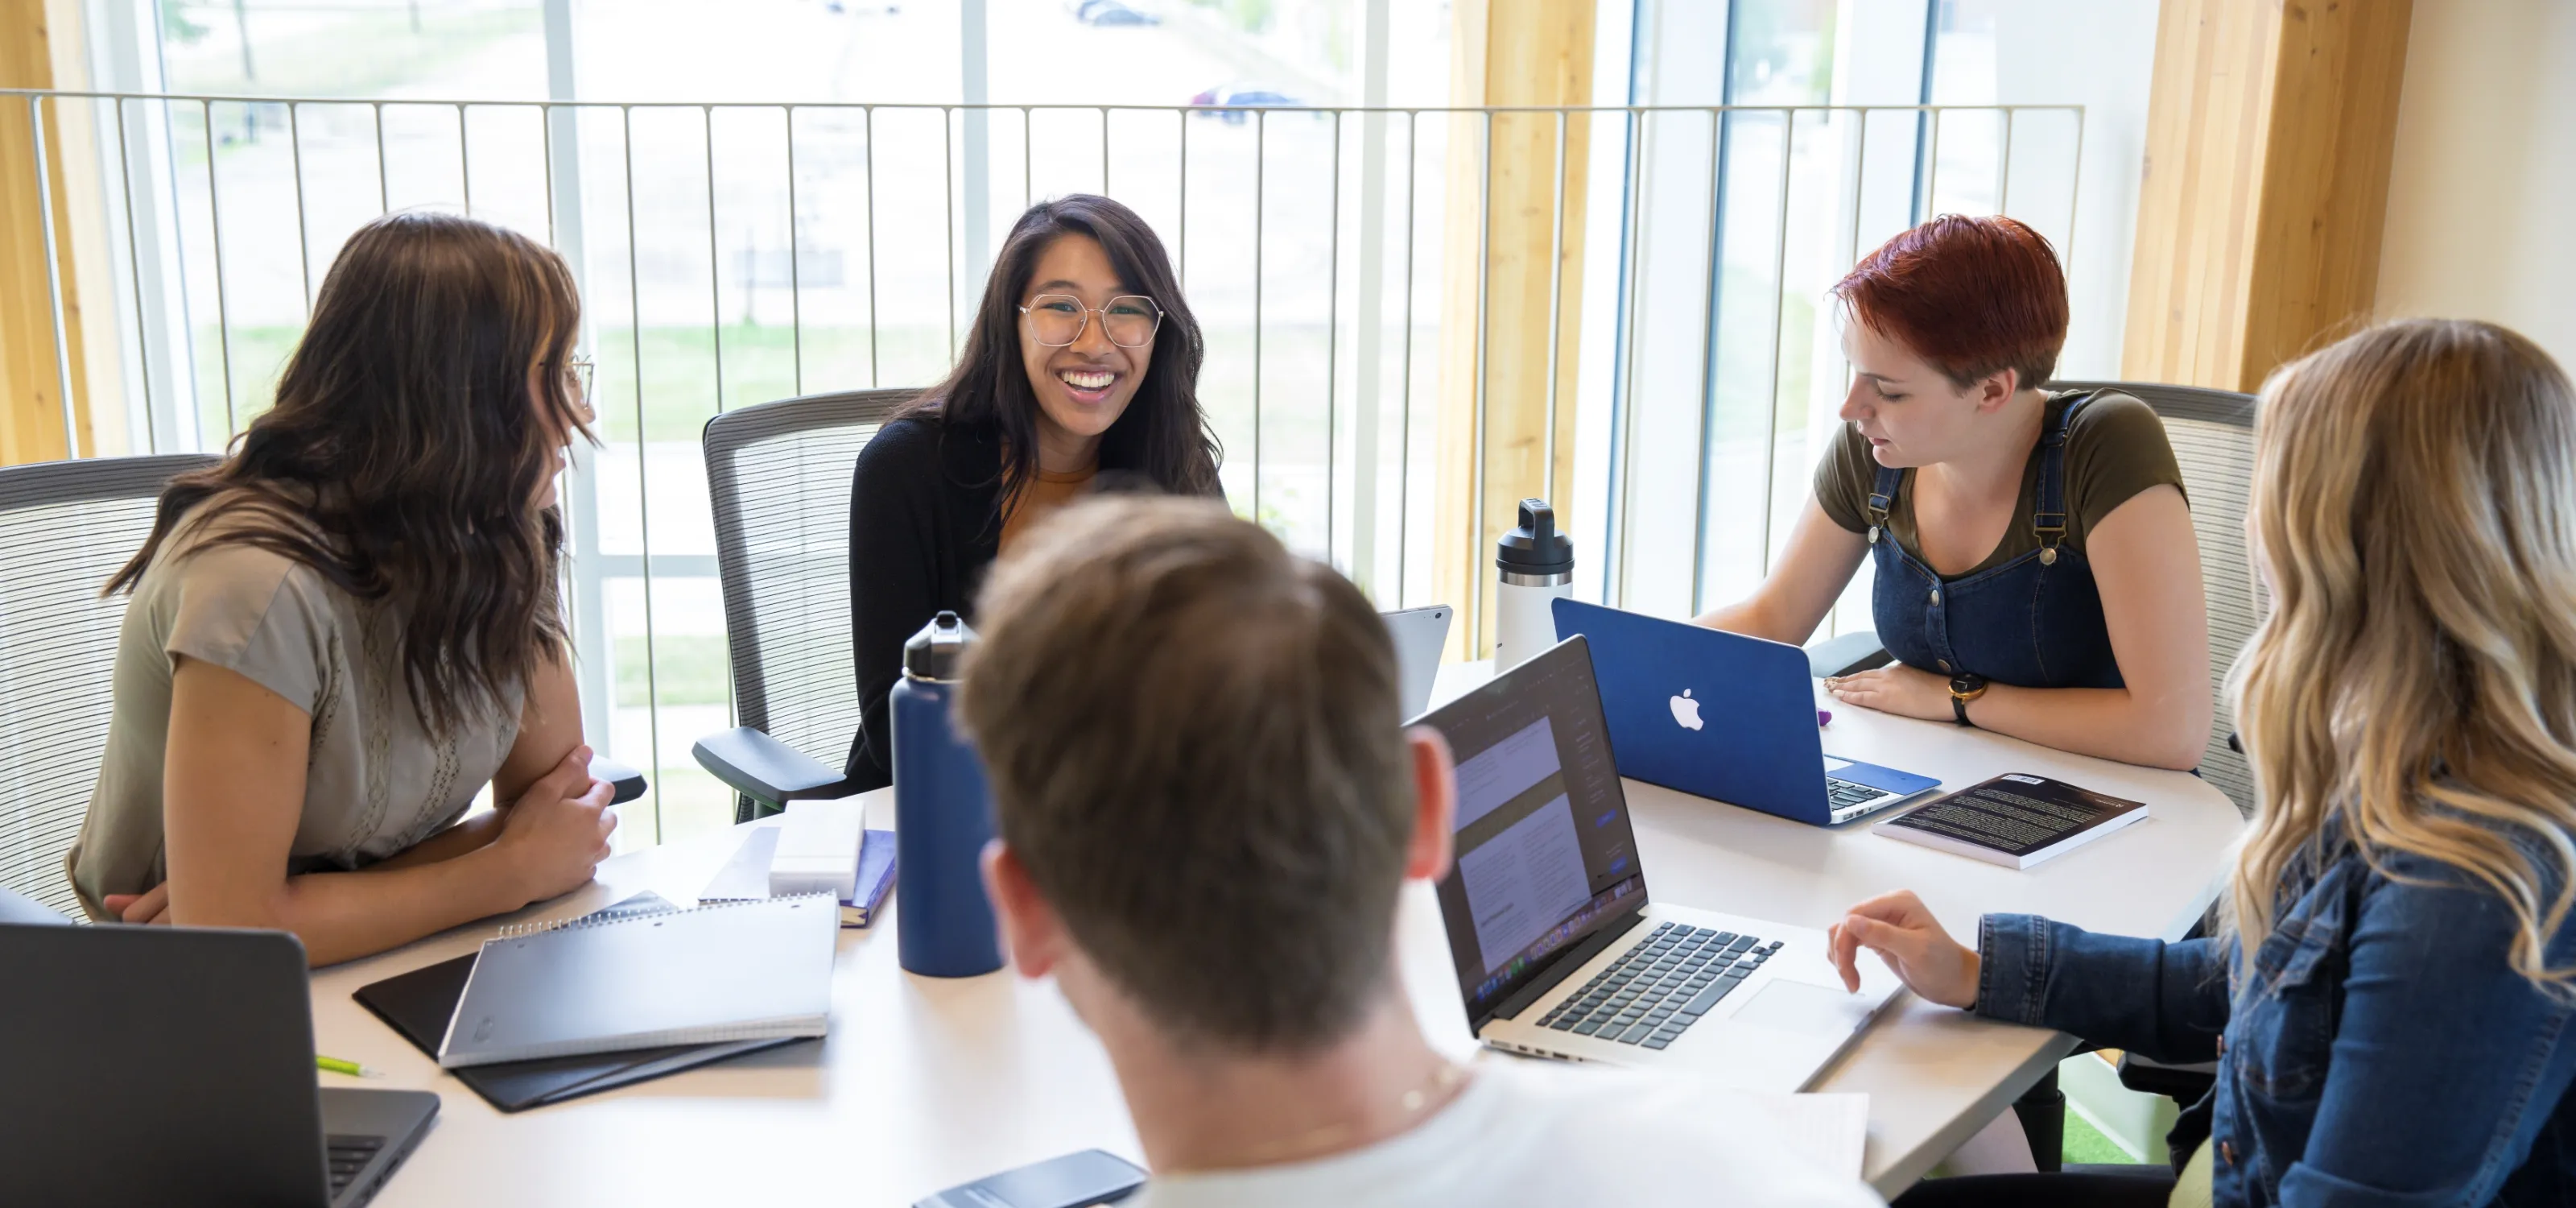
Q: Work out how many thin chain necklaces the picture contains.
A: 1